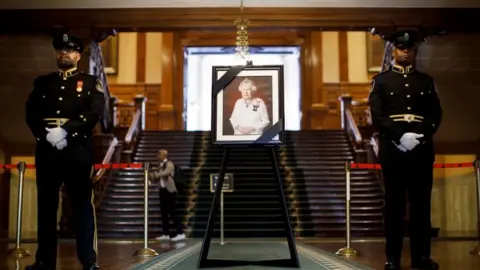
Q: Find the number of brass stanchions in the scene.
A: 4